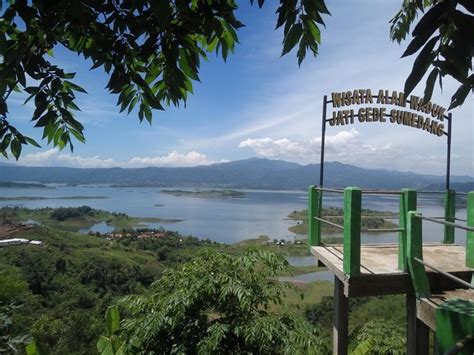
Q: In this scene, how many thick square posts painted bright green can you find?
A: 7